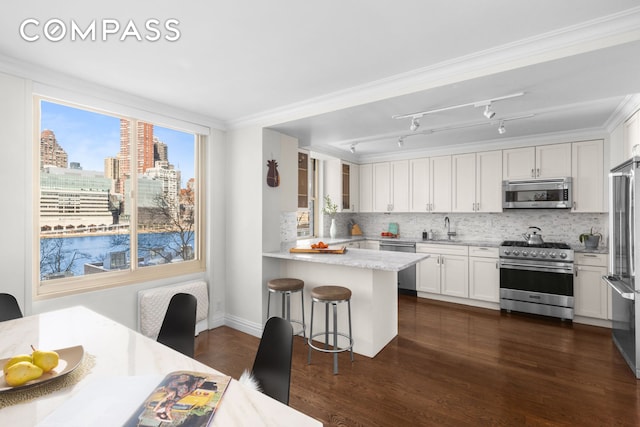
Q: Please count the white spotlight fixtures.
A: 5